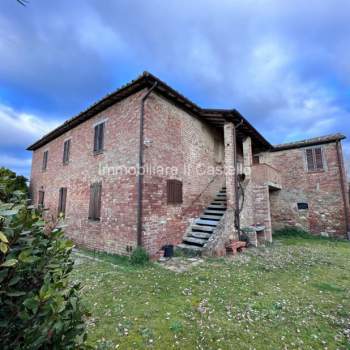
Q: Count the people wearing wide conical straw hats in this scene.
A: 0